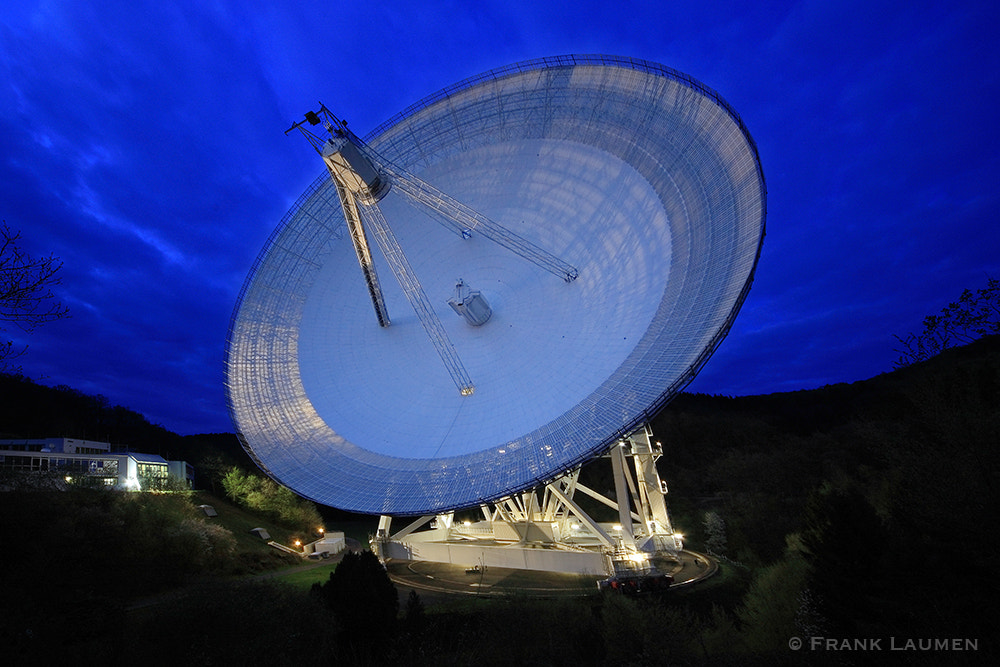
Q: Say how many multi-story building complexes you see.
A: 1